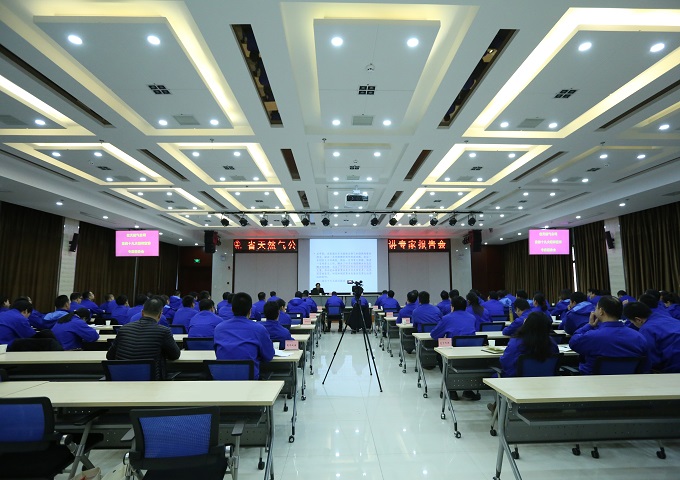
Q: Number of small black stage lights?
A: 12